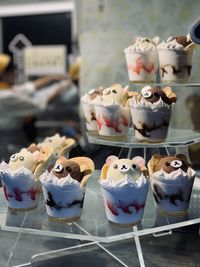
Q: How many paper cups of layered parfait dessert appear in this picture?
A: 11